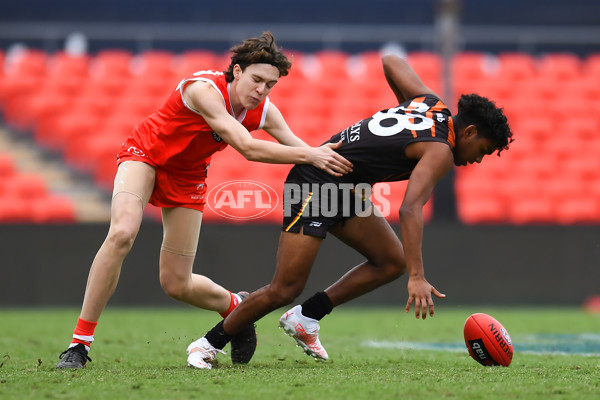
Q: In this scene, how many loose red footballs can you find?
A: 1